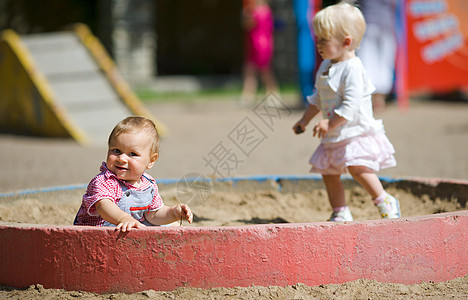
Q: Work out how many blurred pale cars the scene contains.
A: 0